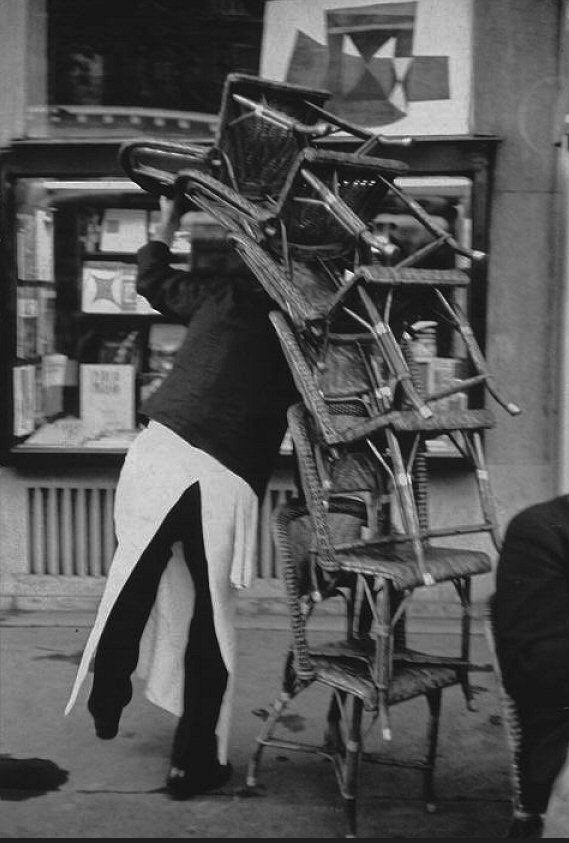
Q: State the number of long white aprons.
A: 1